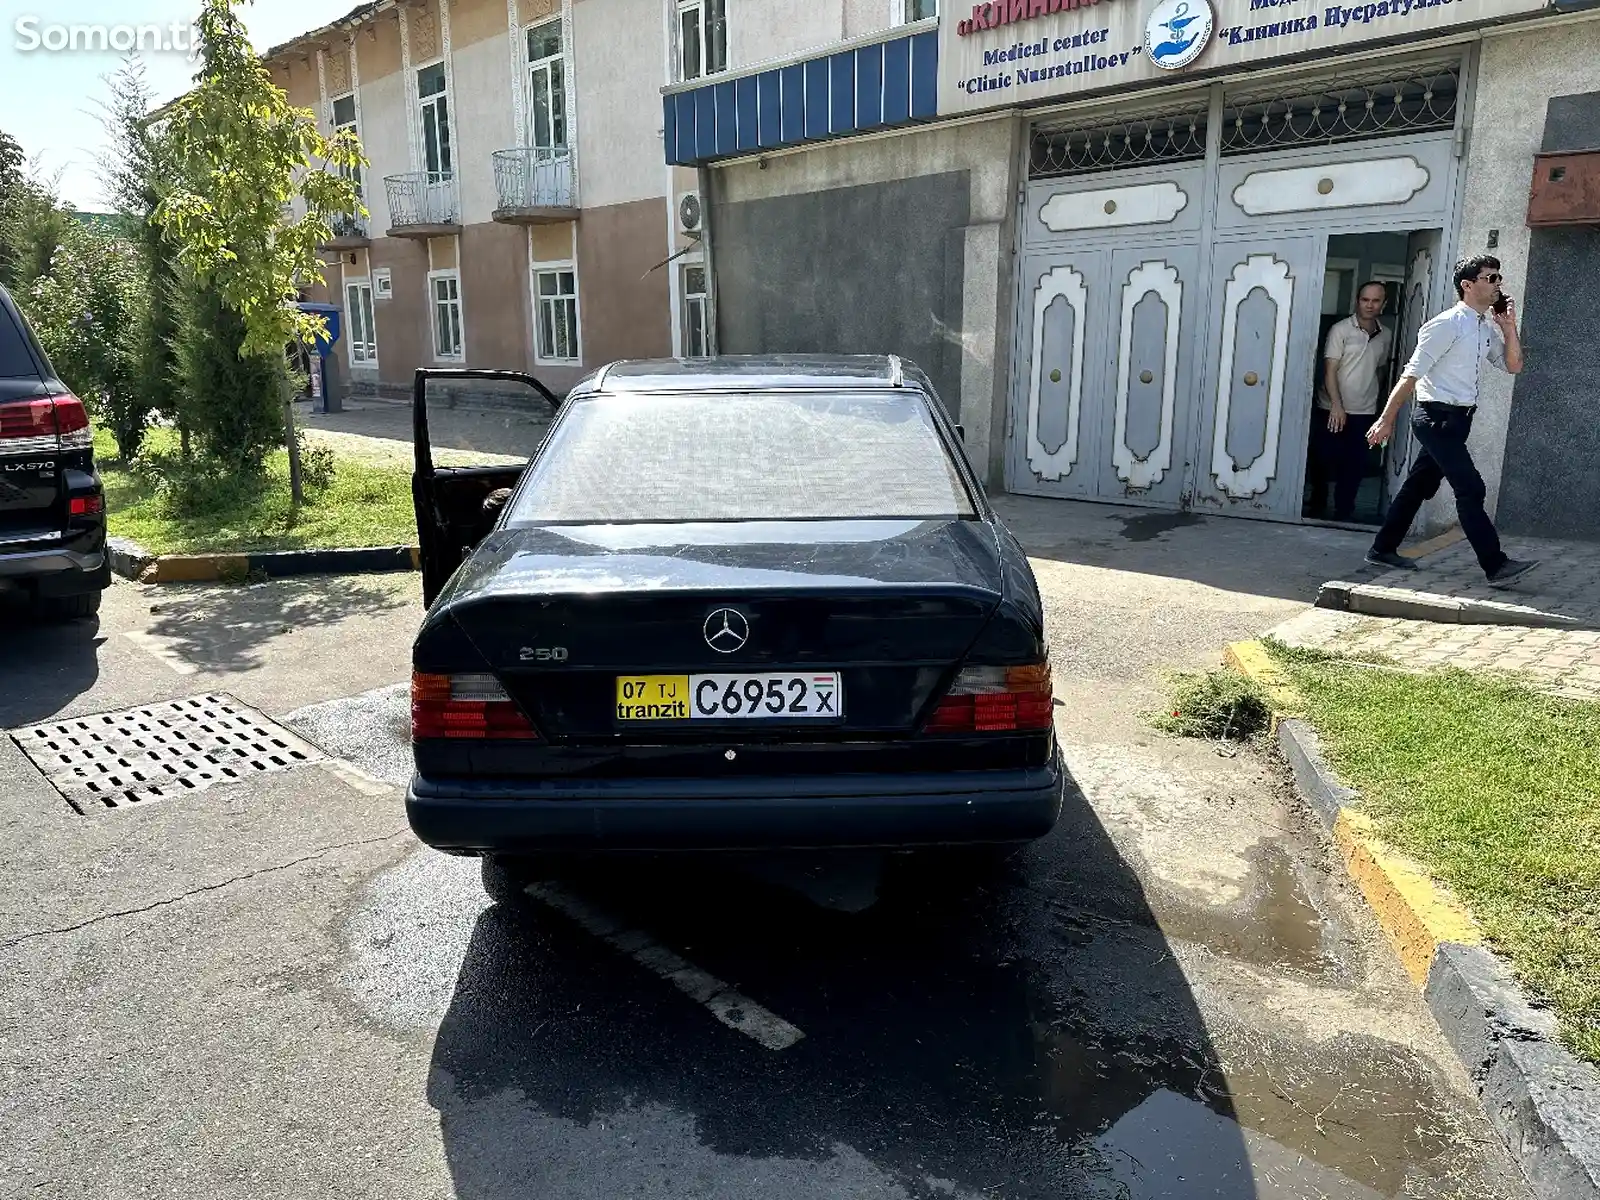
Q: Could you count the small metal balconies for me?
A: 3